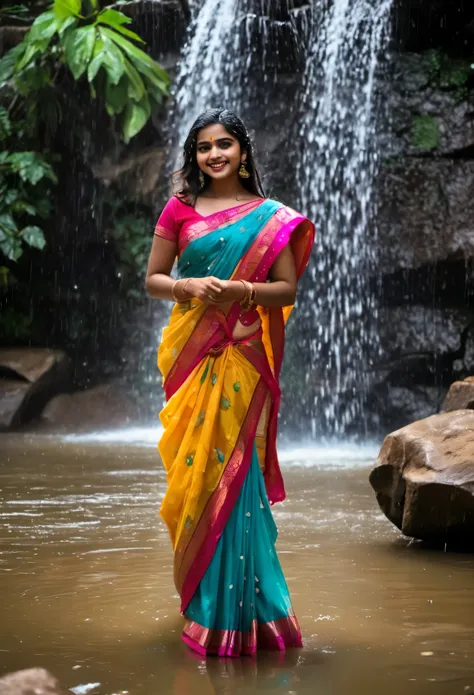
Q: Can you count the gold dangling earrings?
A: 2